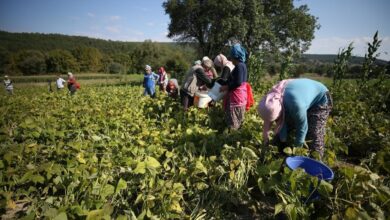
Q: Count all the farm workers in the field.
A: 11